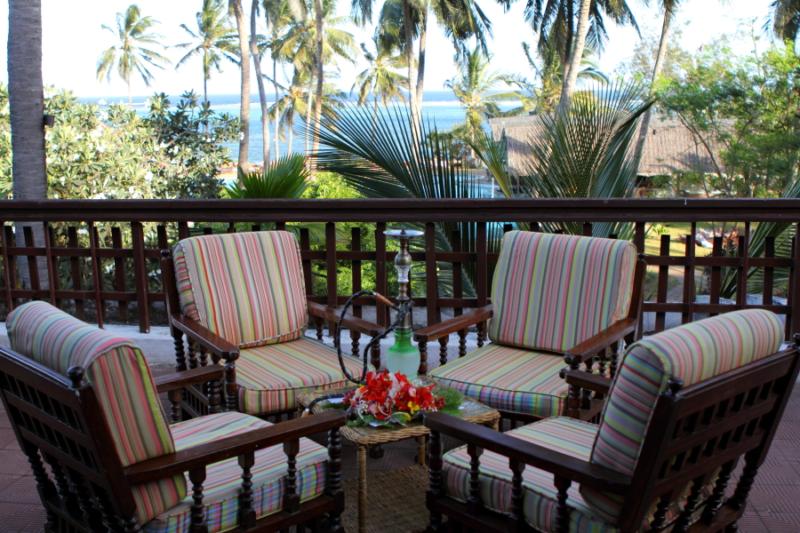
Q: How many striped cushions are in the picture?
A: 8